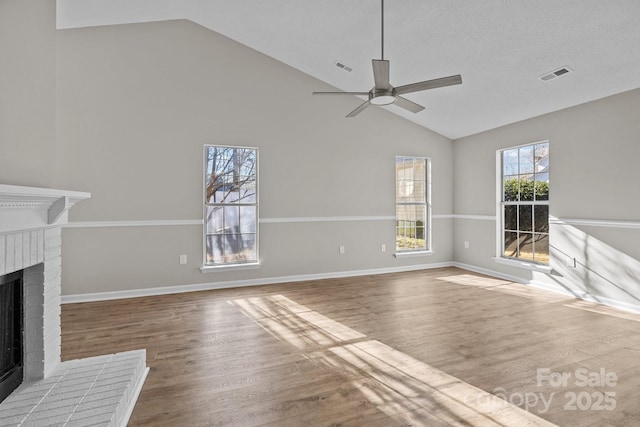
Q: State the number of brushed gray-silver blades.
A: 5